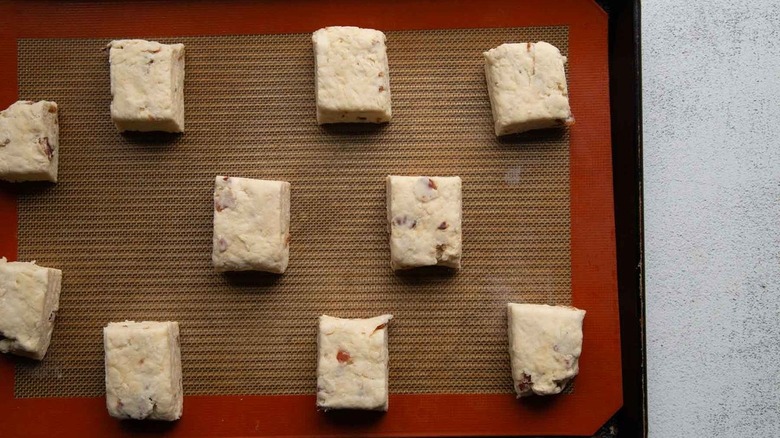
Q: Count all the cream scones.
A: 10